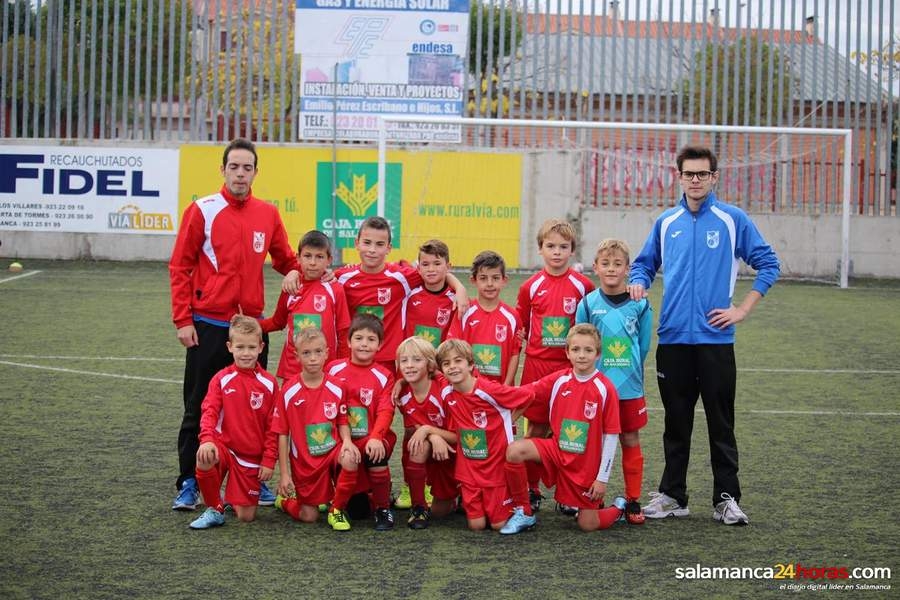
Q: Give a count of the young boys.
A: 12